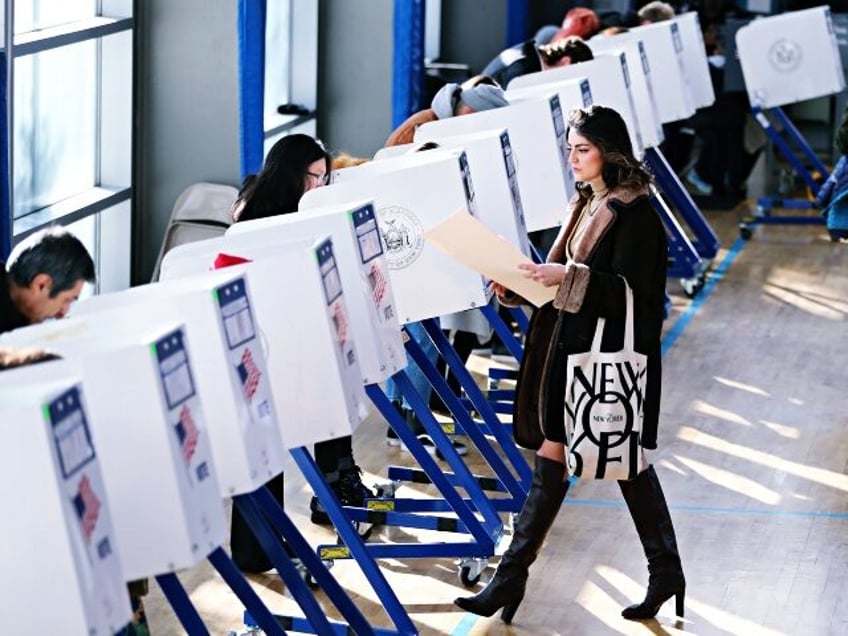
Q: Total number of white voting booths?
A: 14